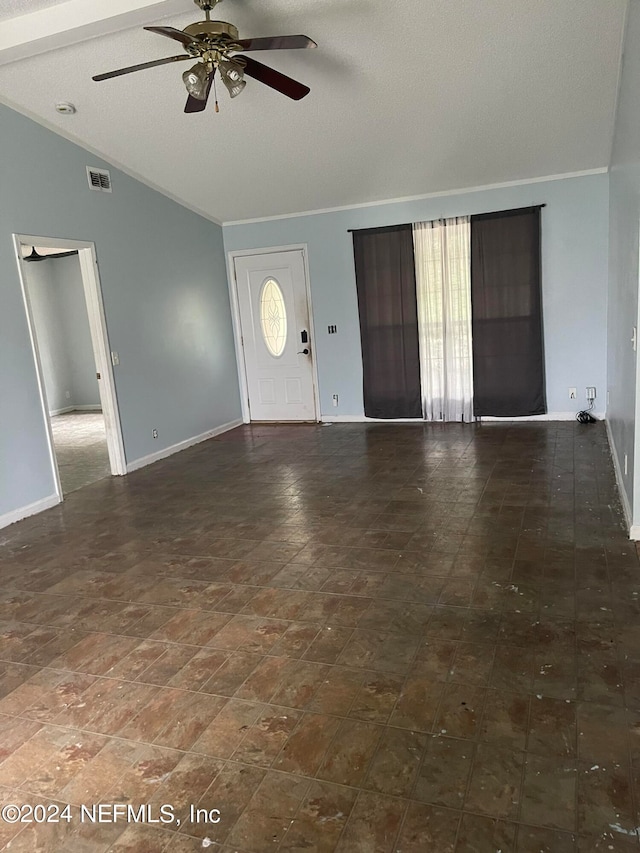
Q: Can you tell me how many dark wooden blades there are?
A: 5